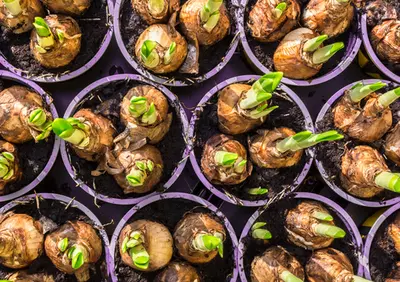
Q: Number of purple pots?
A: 12